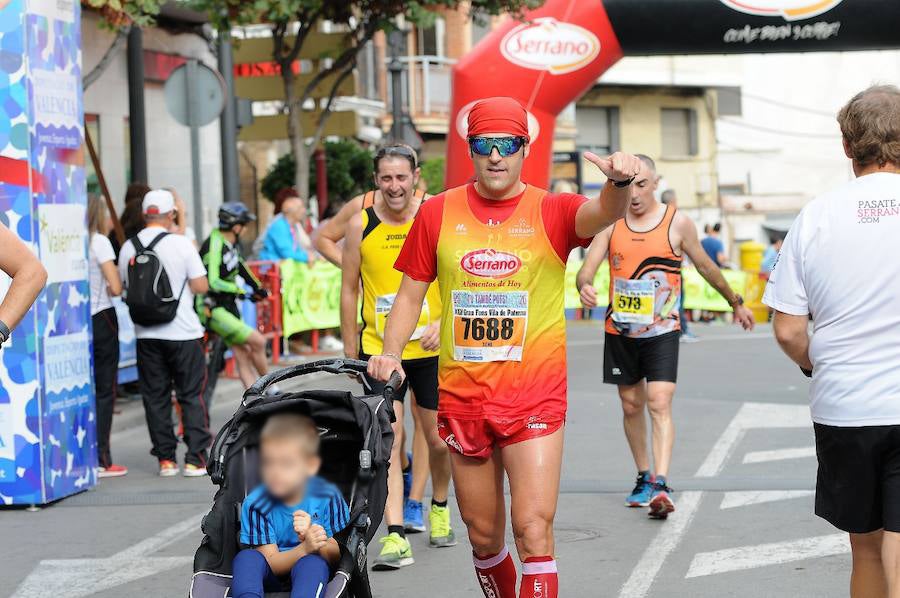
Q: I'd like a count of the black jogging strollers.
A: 1